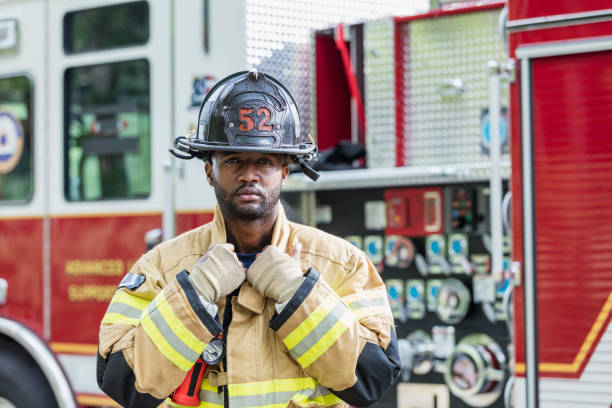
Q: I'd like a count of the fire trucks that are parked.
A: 1